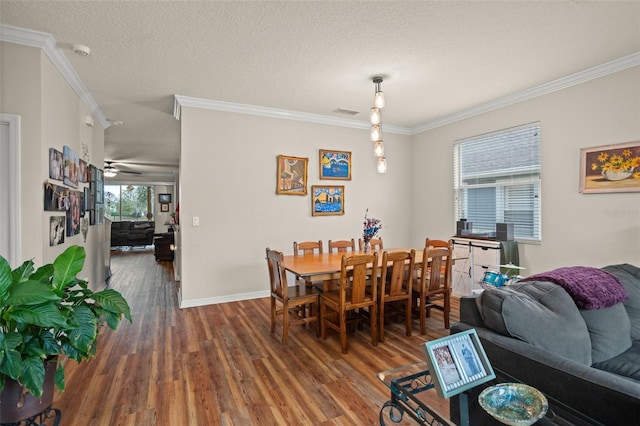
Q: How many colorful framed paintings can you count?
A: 4